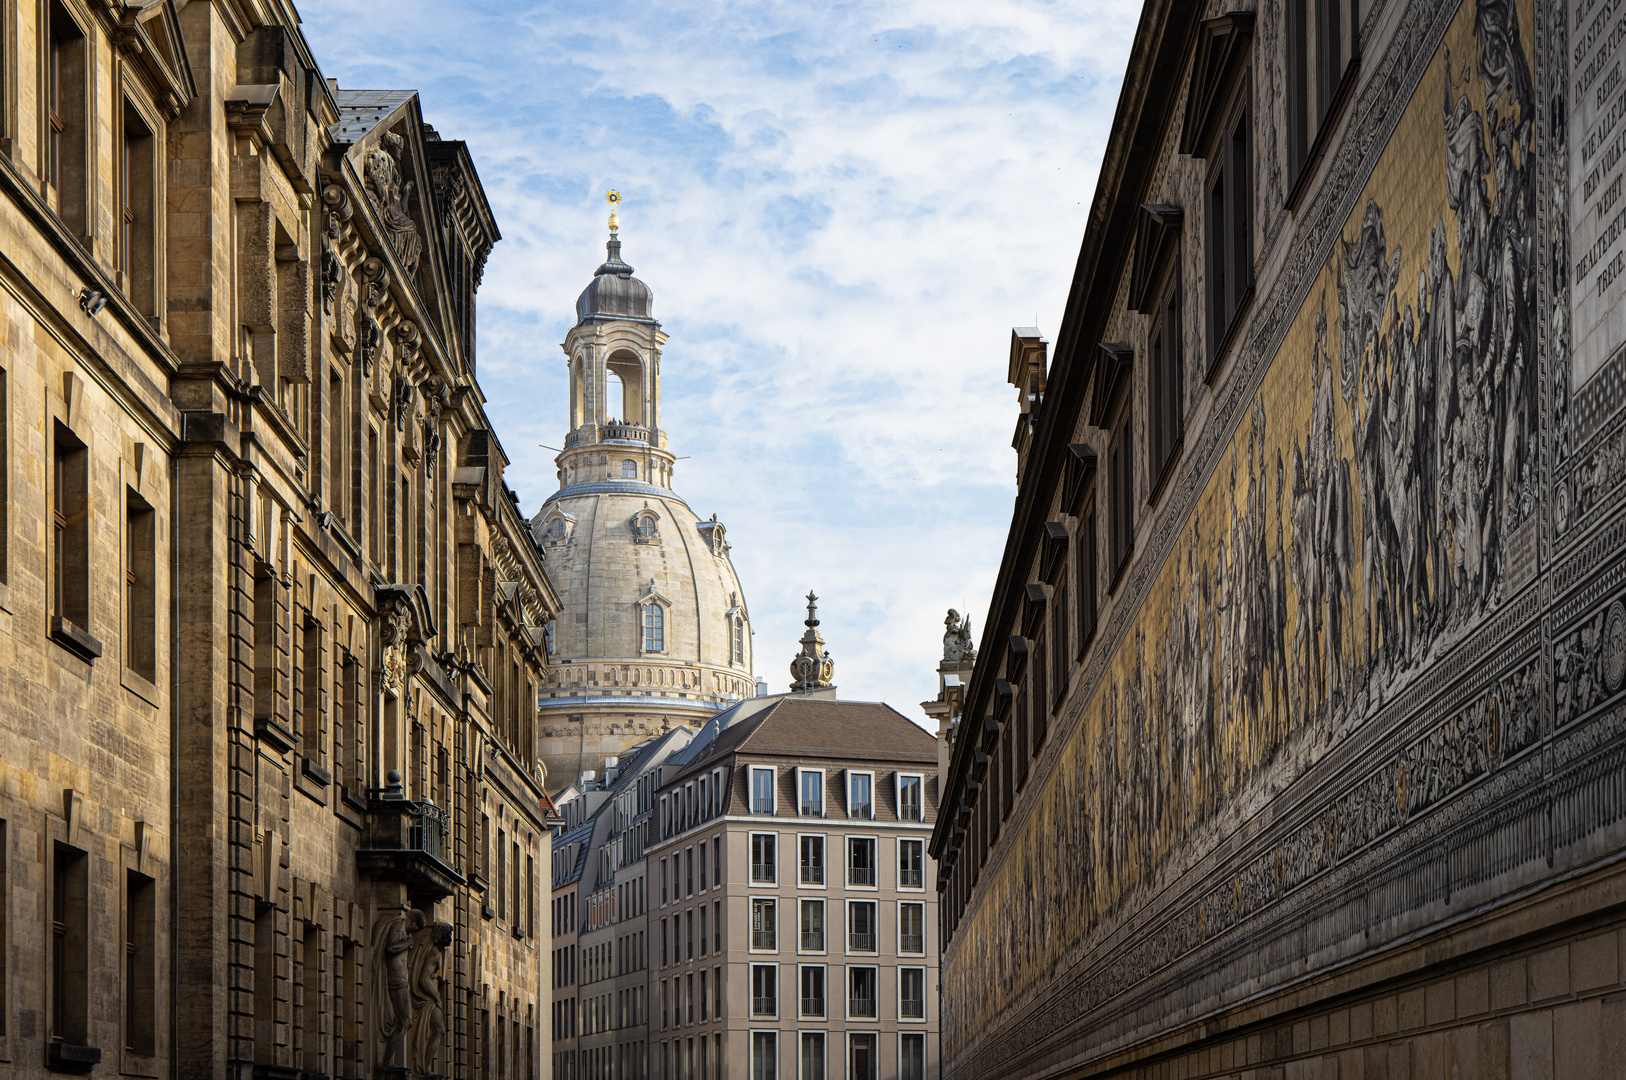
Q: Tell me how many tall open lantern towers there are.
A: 1